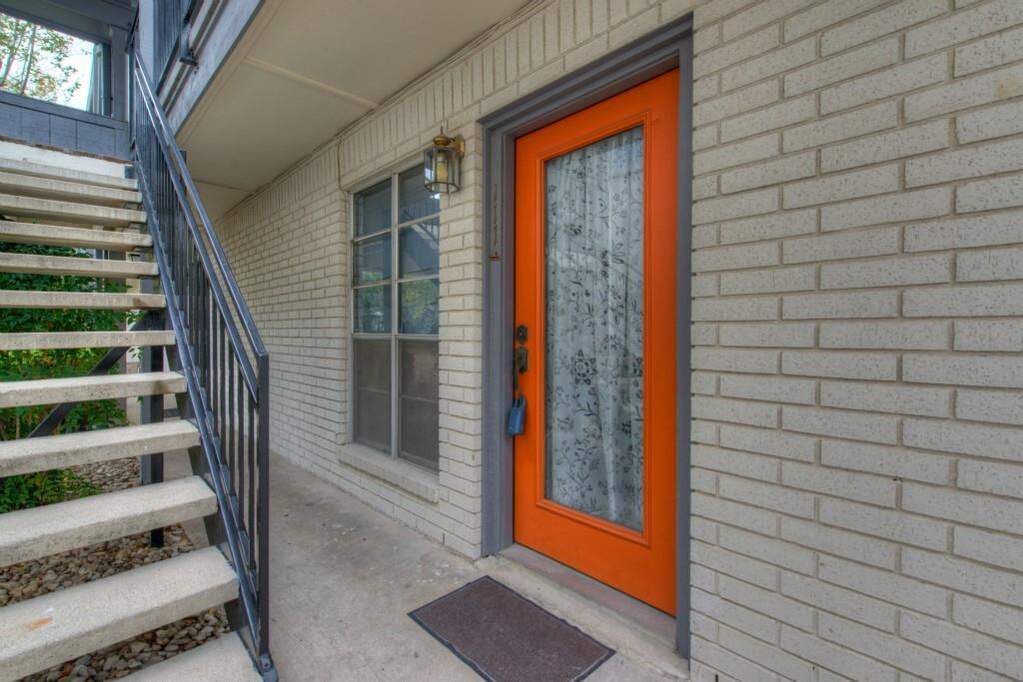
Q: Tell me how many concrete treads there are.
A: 12